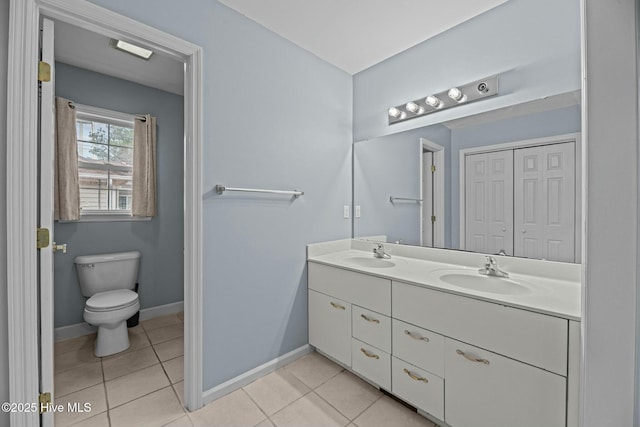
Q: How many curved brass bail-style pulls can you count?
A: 6